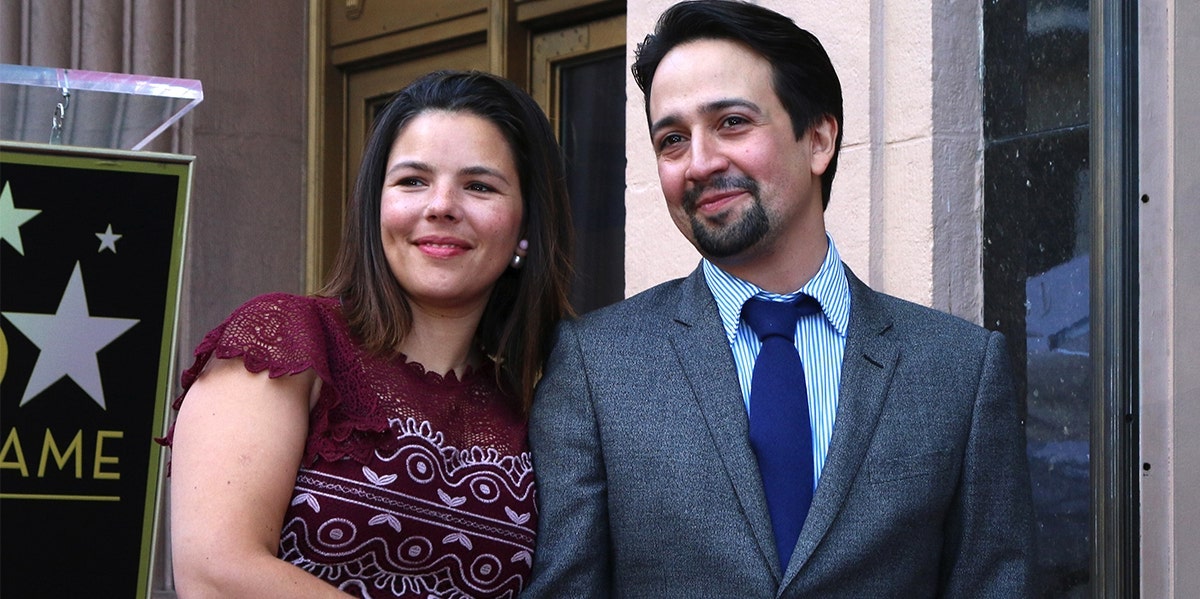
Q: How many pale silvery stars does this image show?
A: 3